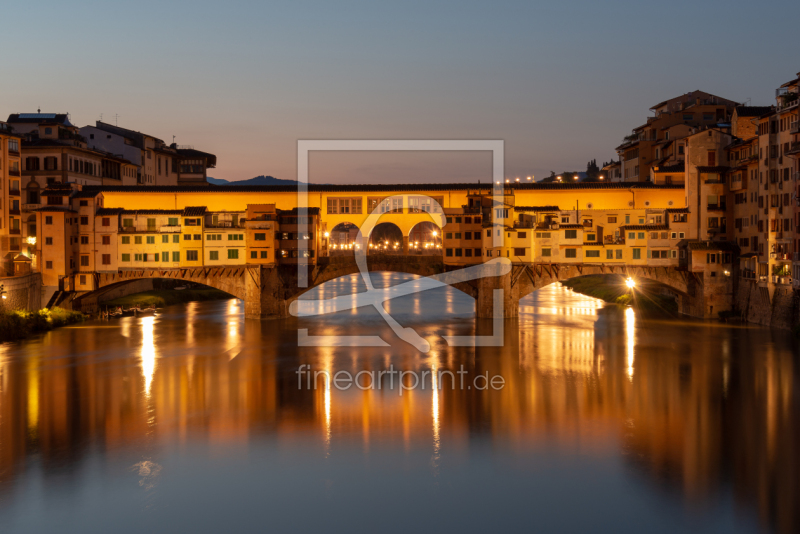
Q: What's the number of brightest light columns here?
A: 4